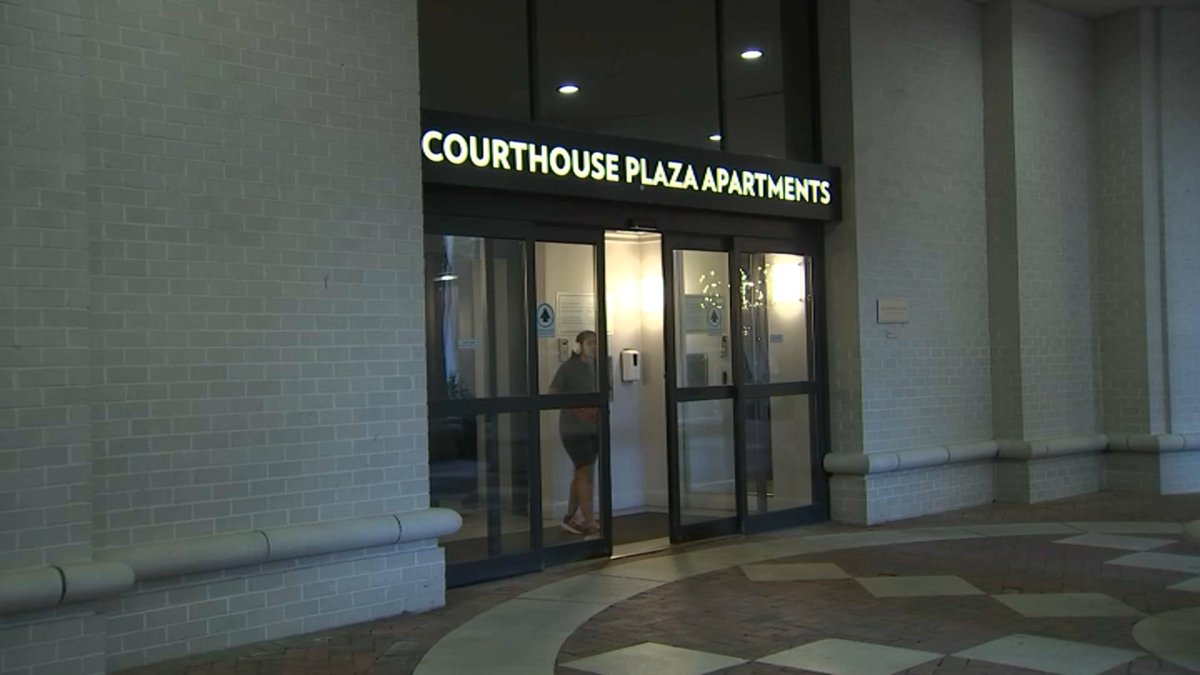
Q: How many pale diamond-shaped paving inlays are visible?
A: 9